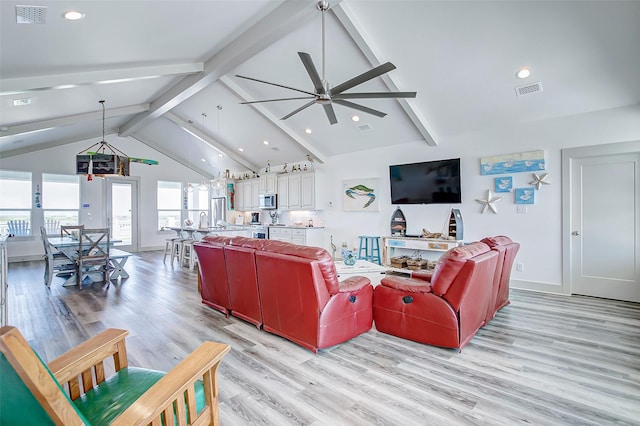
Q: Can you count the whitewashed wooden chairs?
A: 3